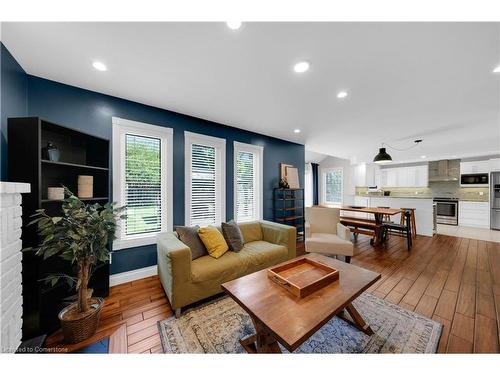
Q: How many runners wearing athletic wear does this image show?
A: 0